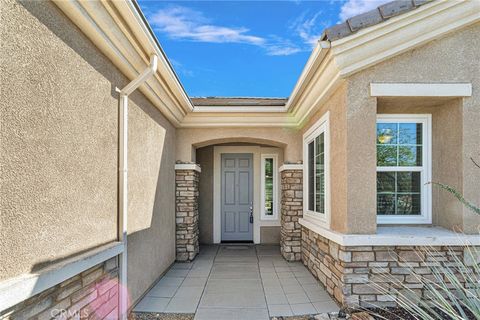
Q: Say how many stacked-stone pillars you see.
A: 2